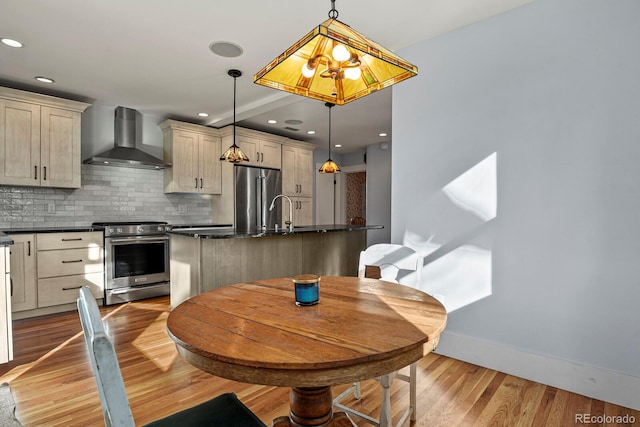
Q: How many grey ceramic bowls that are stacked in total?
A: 0